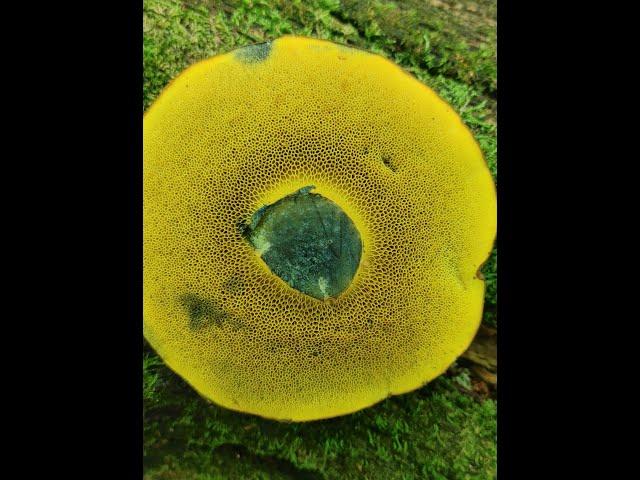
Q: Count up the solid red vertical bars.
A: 0